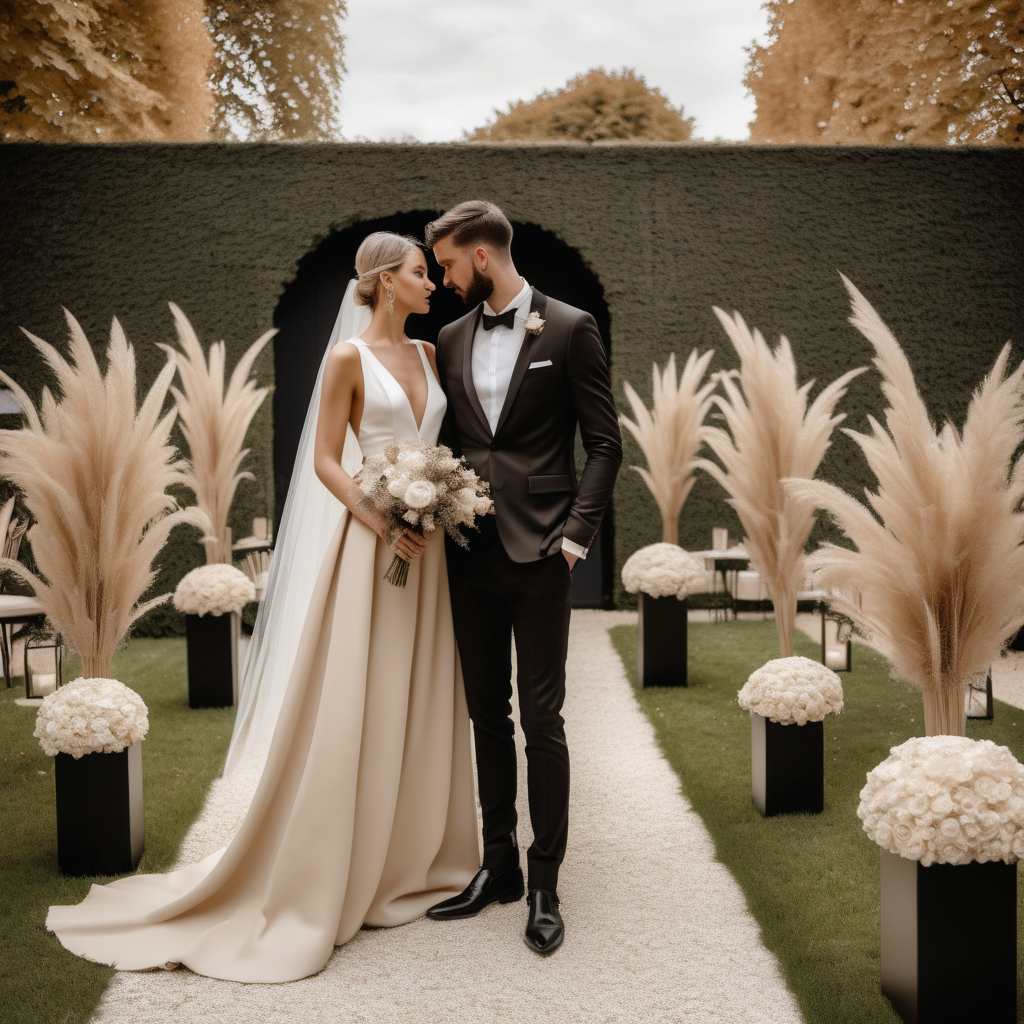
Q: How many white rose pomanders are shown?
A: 5